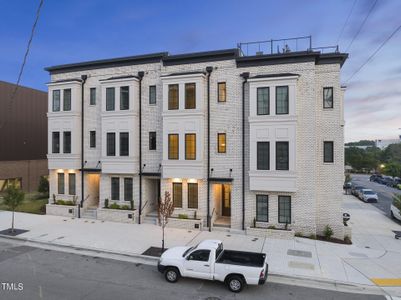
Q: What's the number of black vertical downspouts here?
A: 4